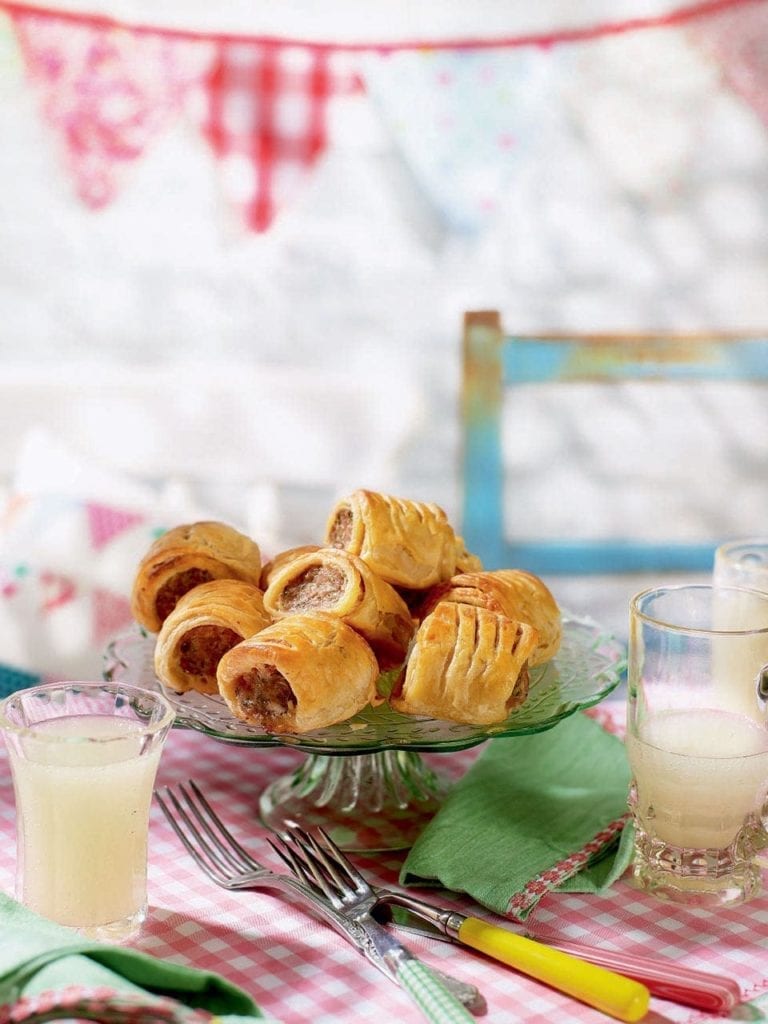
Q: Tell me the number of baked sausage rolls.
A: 9